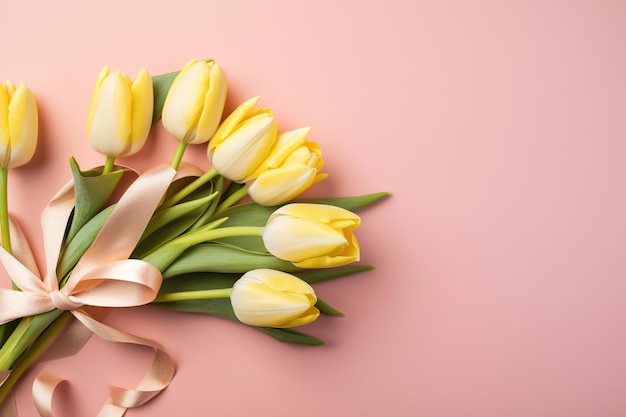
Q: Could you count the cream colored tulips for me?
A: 7